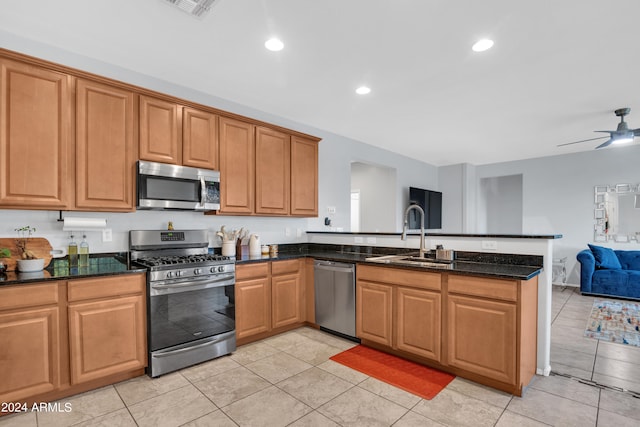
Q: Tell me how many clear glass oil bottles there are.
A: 2